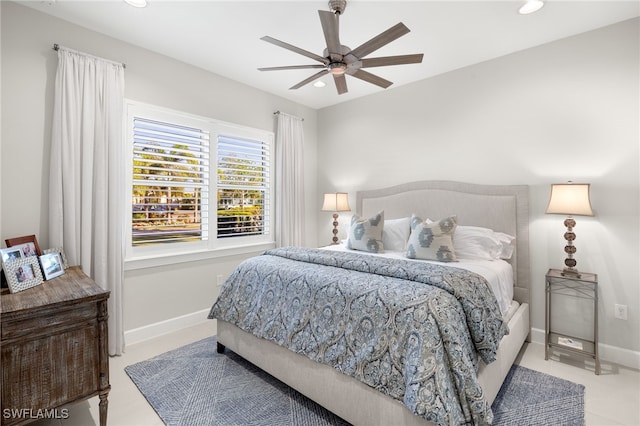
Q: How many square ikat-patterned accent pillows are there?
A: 2